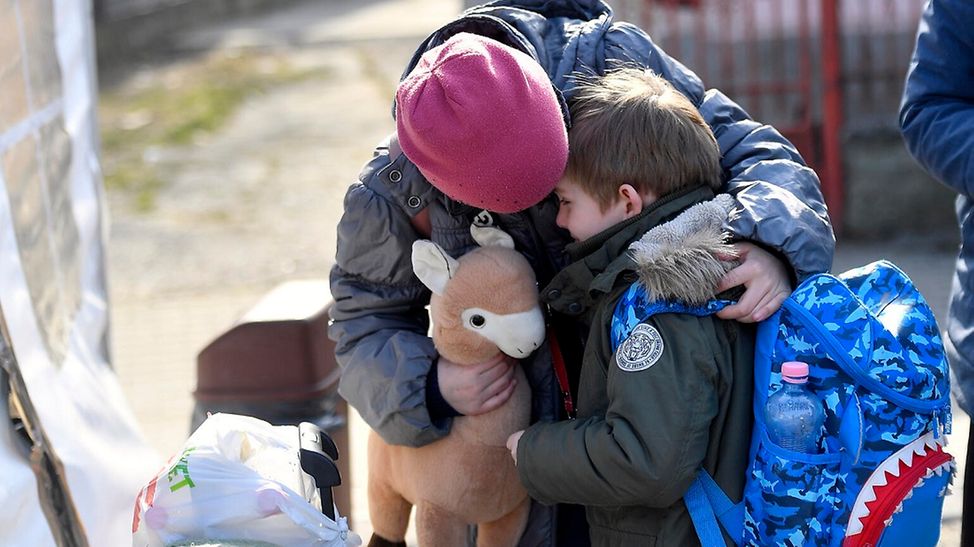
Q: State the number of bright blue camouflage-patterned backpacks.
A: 1